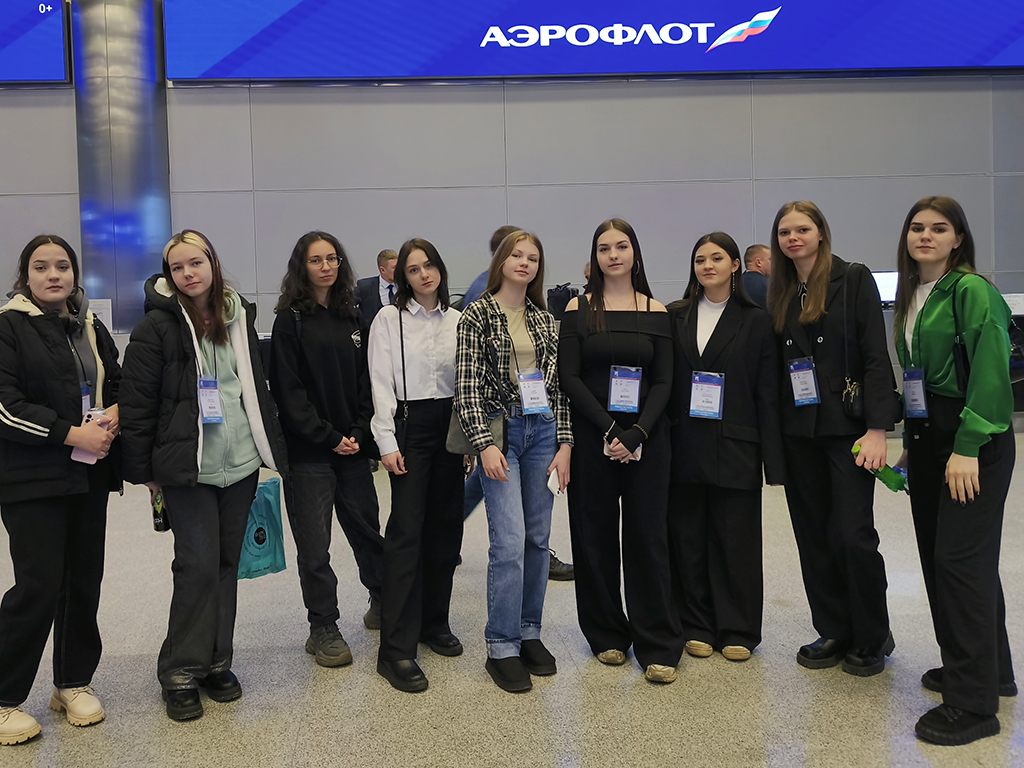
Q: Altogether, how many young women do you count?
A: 9